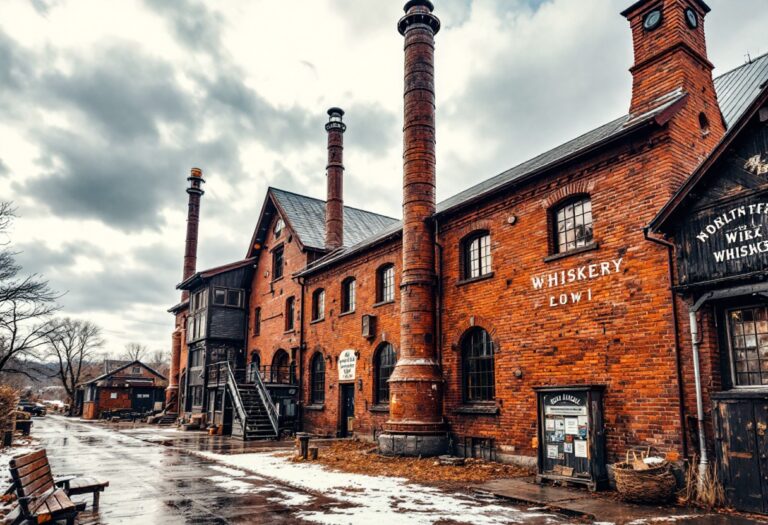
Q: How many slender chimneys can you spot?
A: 3